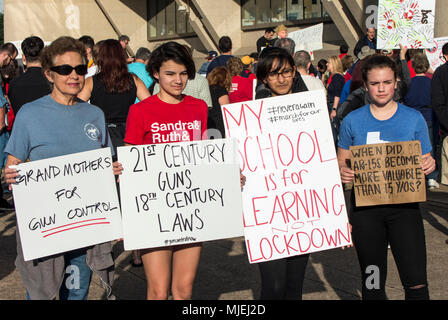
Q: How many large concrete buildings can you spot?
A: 1